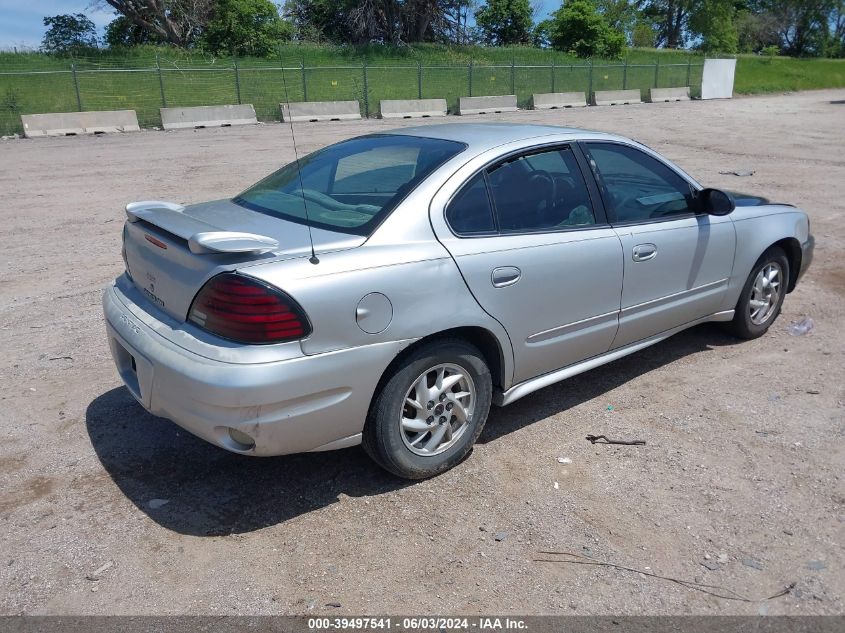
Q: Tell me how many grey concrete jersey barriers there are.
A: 8